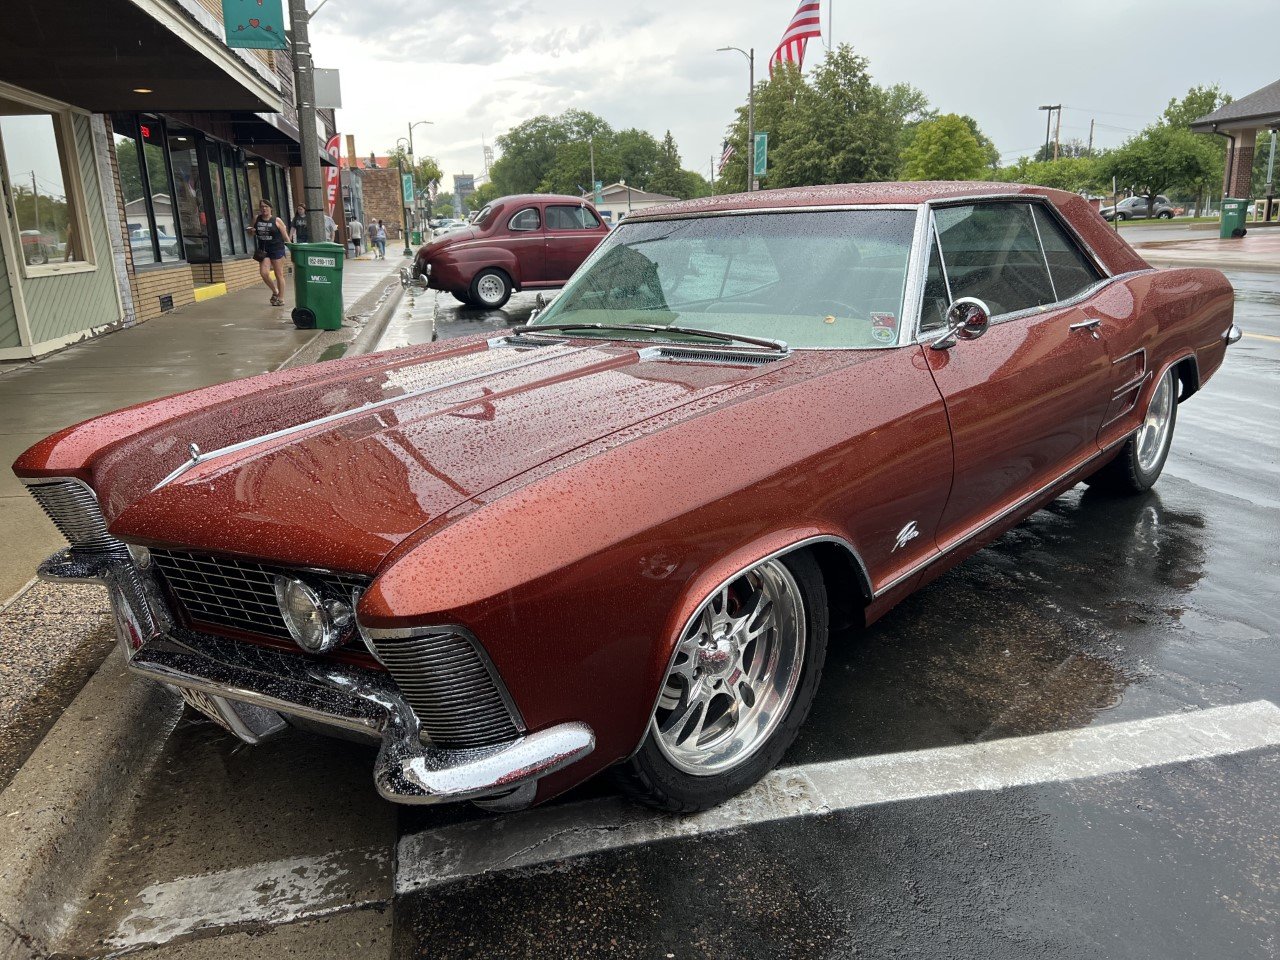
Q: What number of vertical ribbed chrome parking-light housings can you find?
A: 2